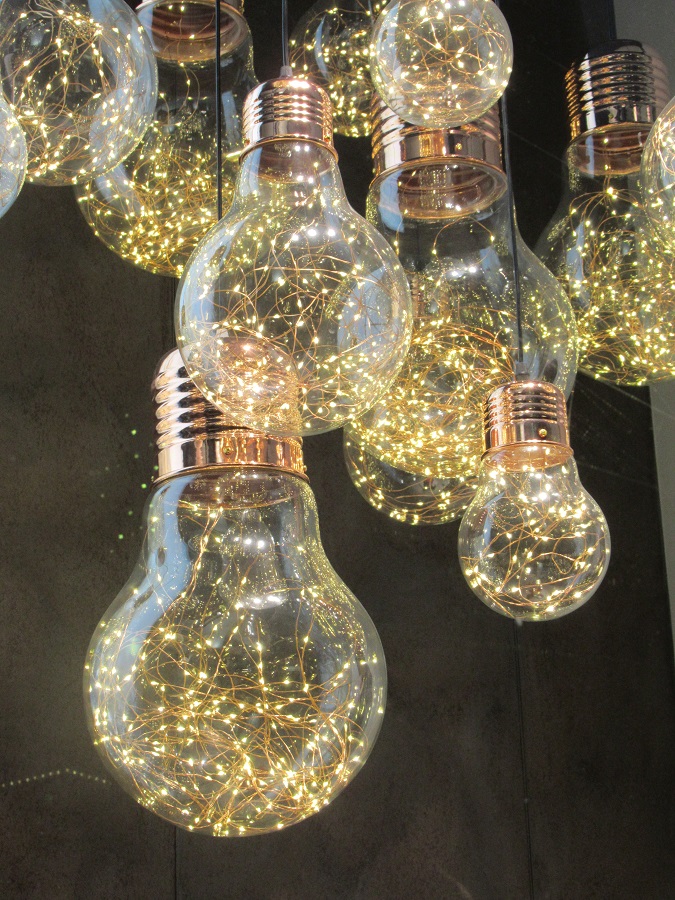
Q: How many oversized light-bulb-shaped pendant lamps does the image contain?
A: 12